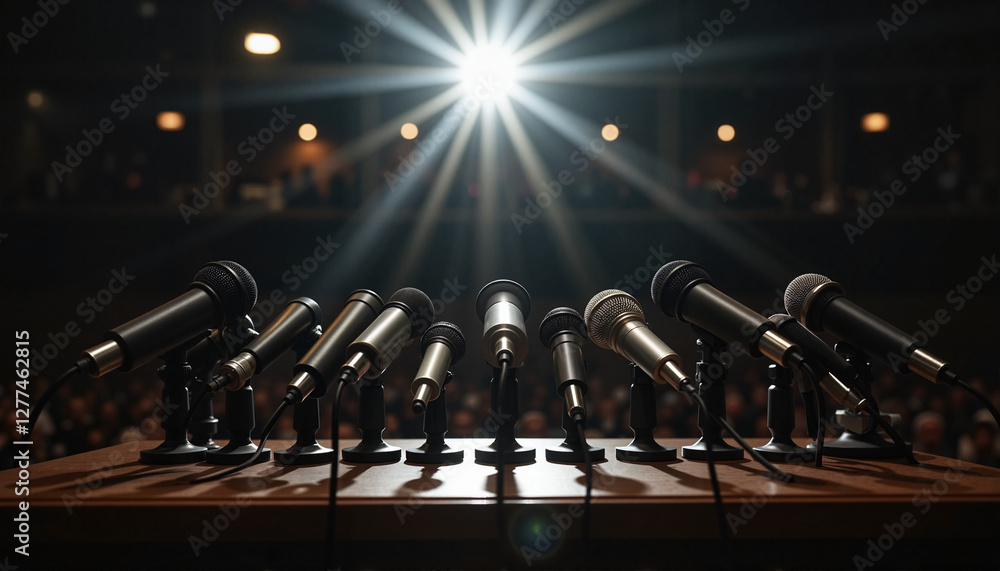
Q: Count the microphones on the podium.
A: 11